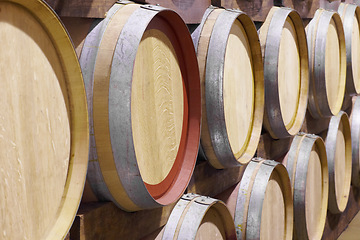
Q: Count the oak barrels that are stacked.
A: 11